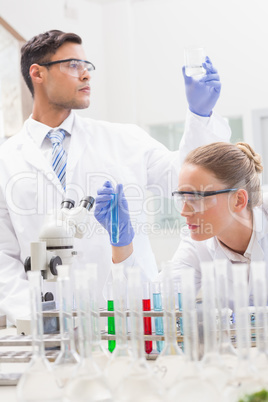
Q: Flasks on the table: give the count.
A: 12